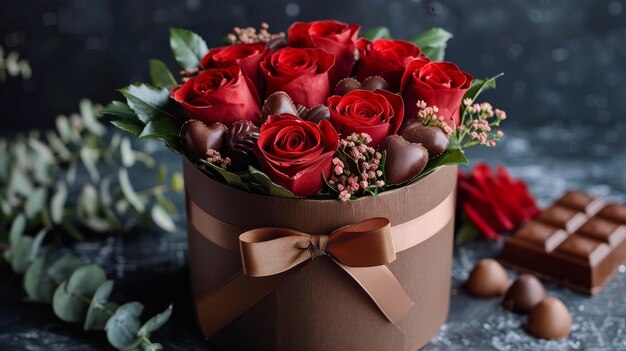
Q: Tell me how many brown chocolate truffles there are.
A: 3